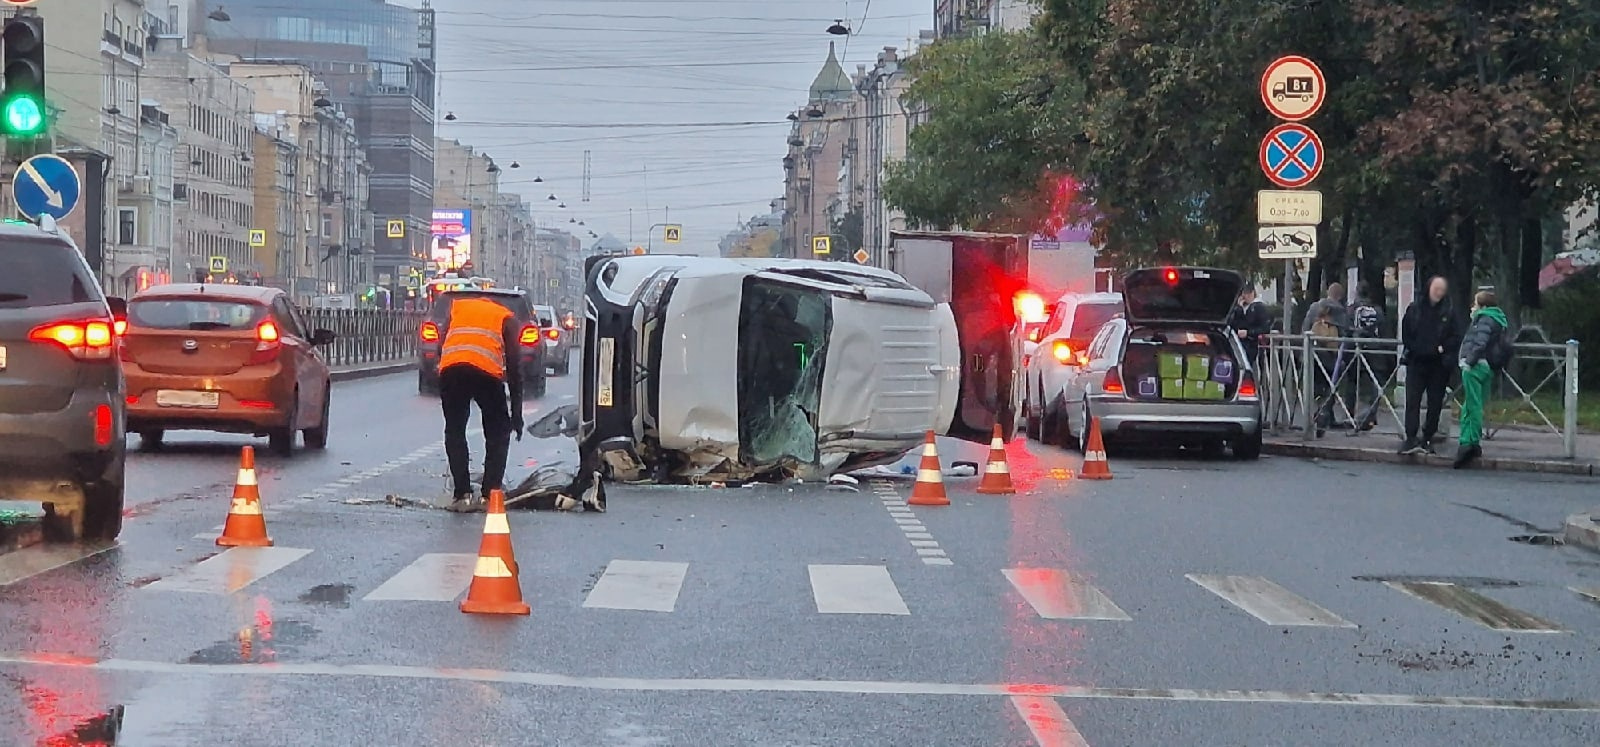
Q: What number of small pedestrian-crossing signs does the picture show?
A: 5